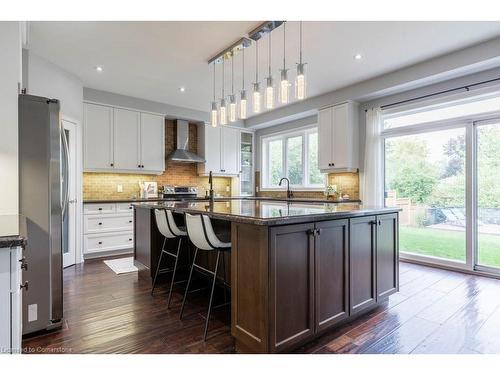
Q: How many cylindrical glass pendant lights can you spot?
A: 8